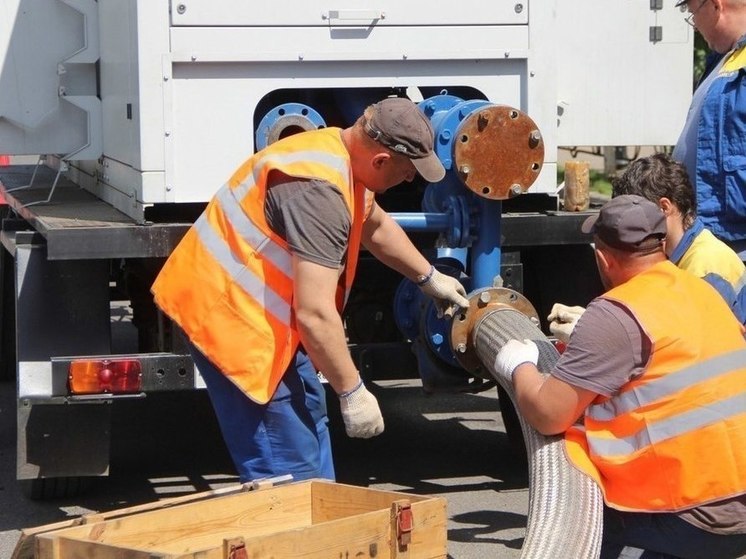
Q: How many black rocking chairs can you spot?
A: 0